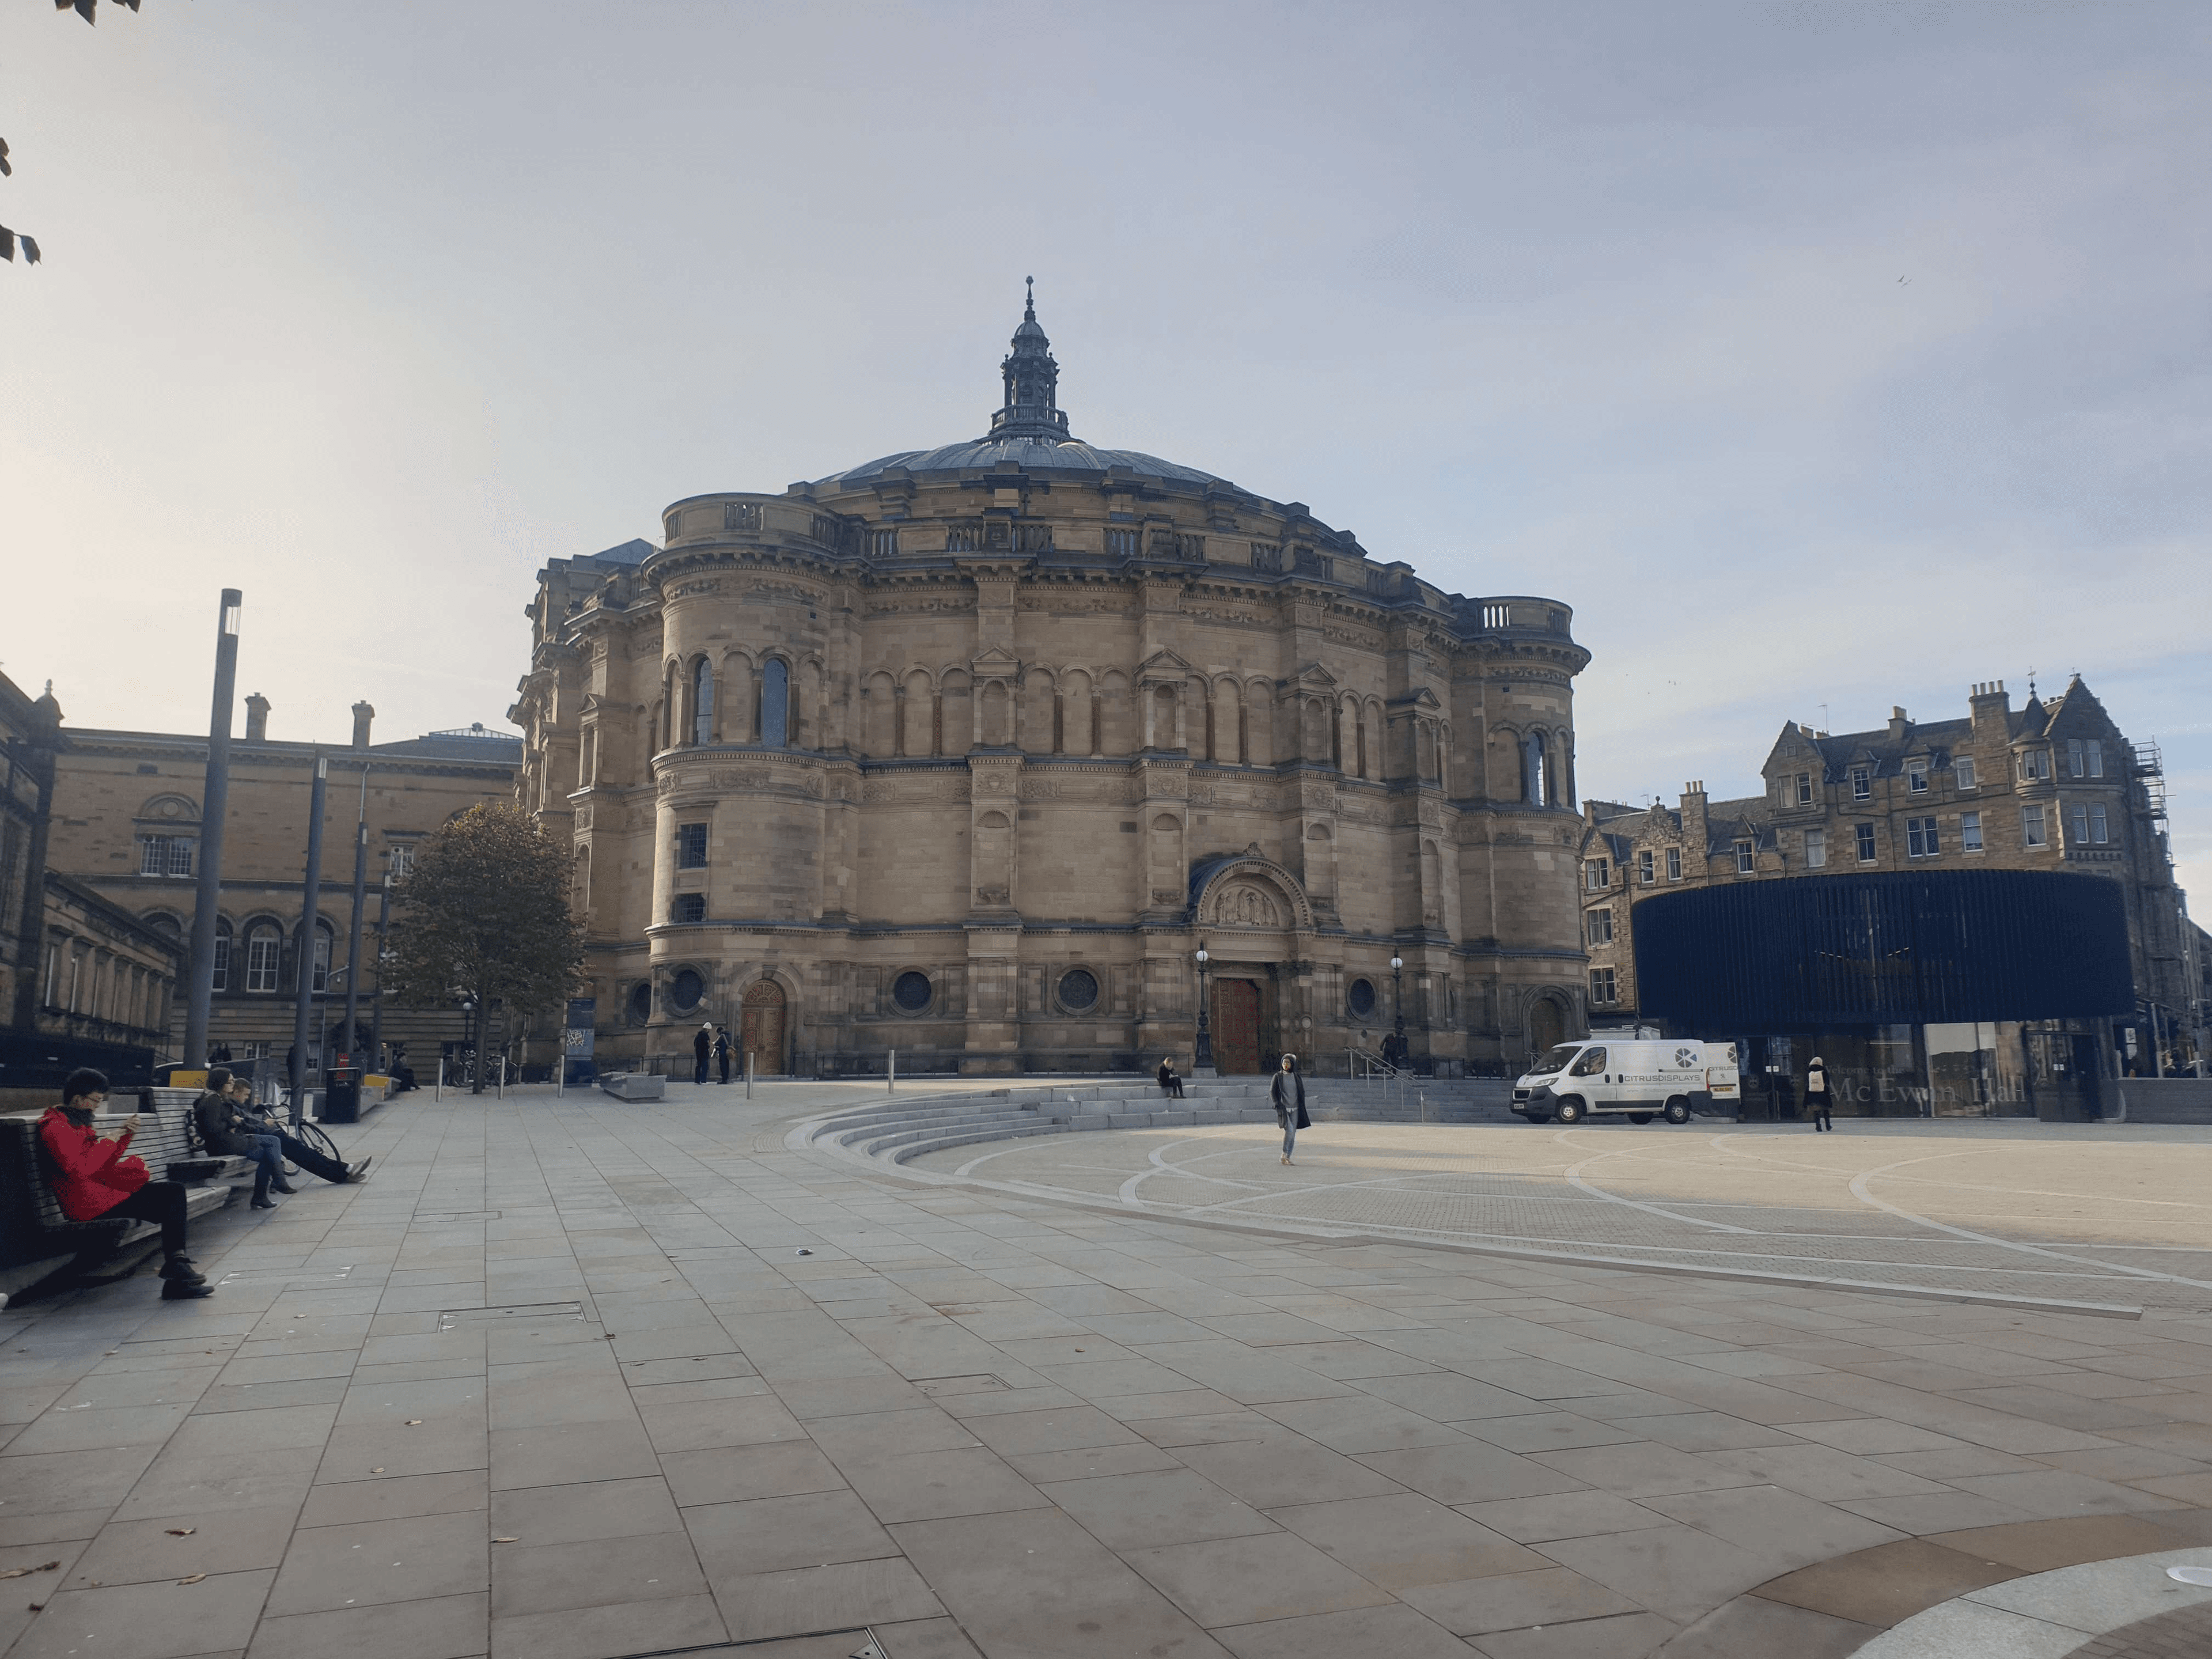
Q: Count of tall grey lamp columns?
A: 4